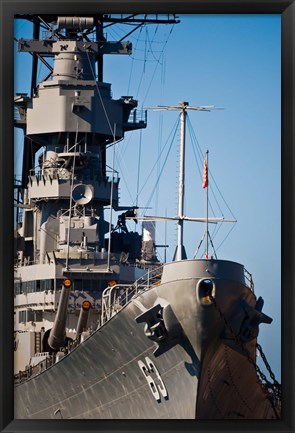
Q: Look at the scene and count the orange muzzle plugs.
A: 3